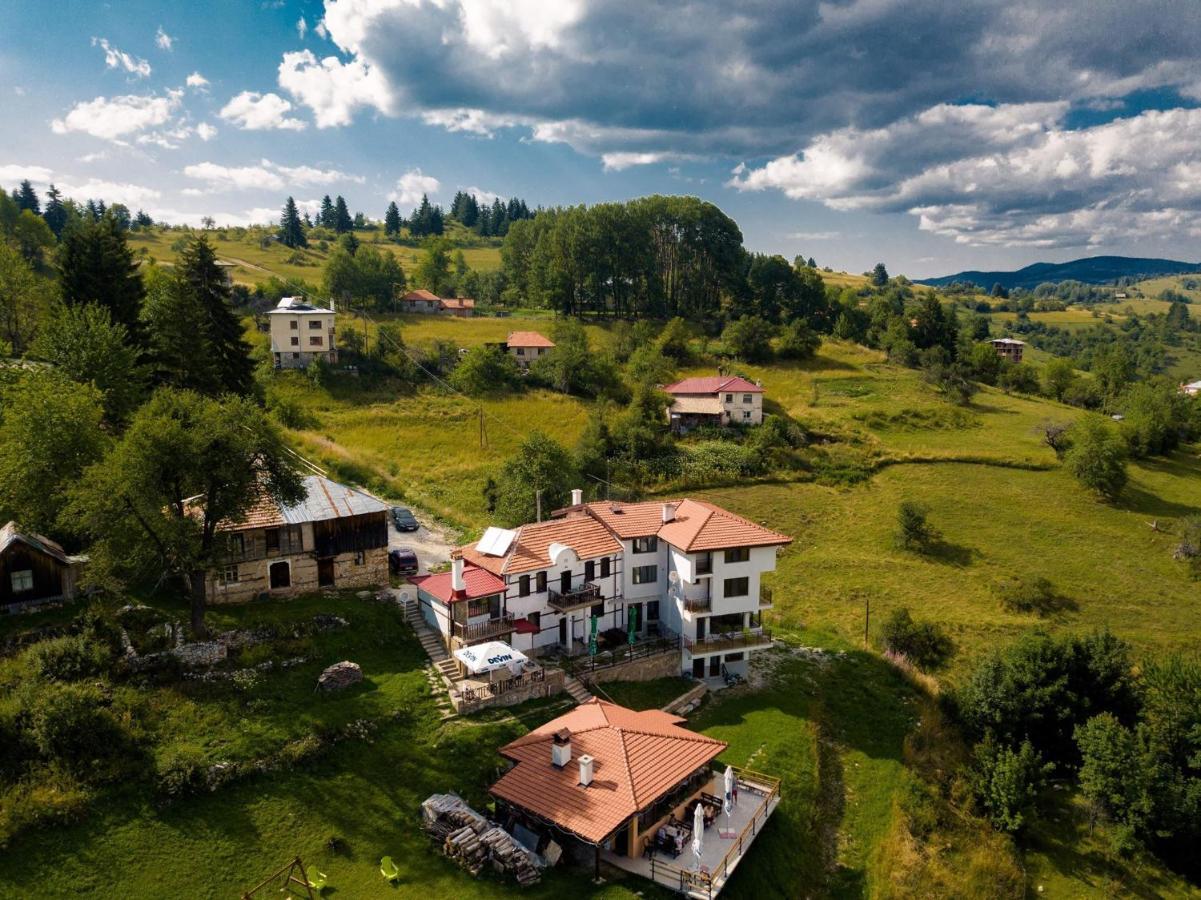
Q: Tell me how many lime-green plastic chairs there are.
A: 2